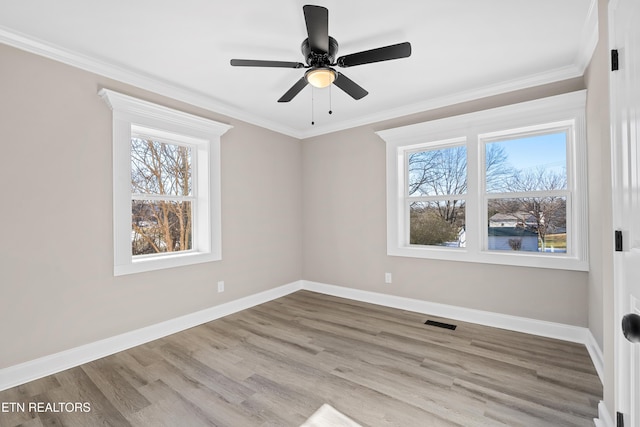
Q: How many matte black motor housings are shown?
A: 1